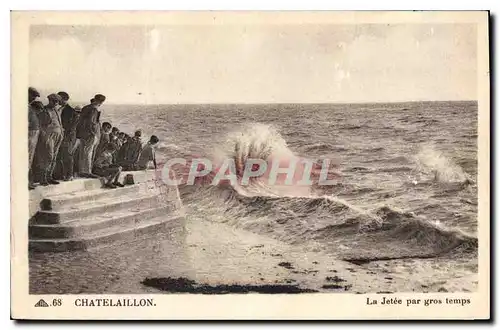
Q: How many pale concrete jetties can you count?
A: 1